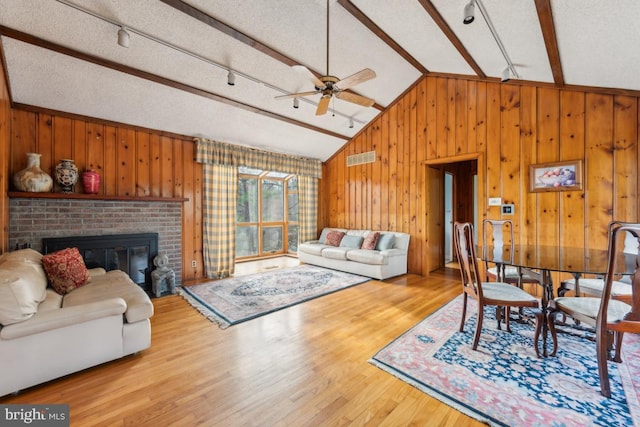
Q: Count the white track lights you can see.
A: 6